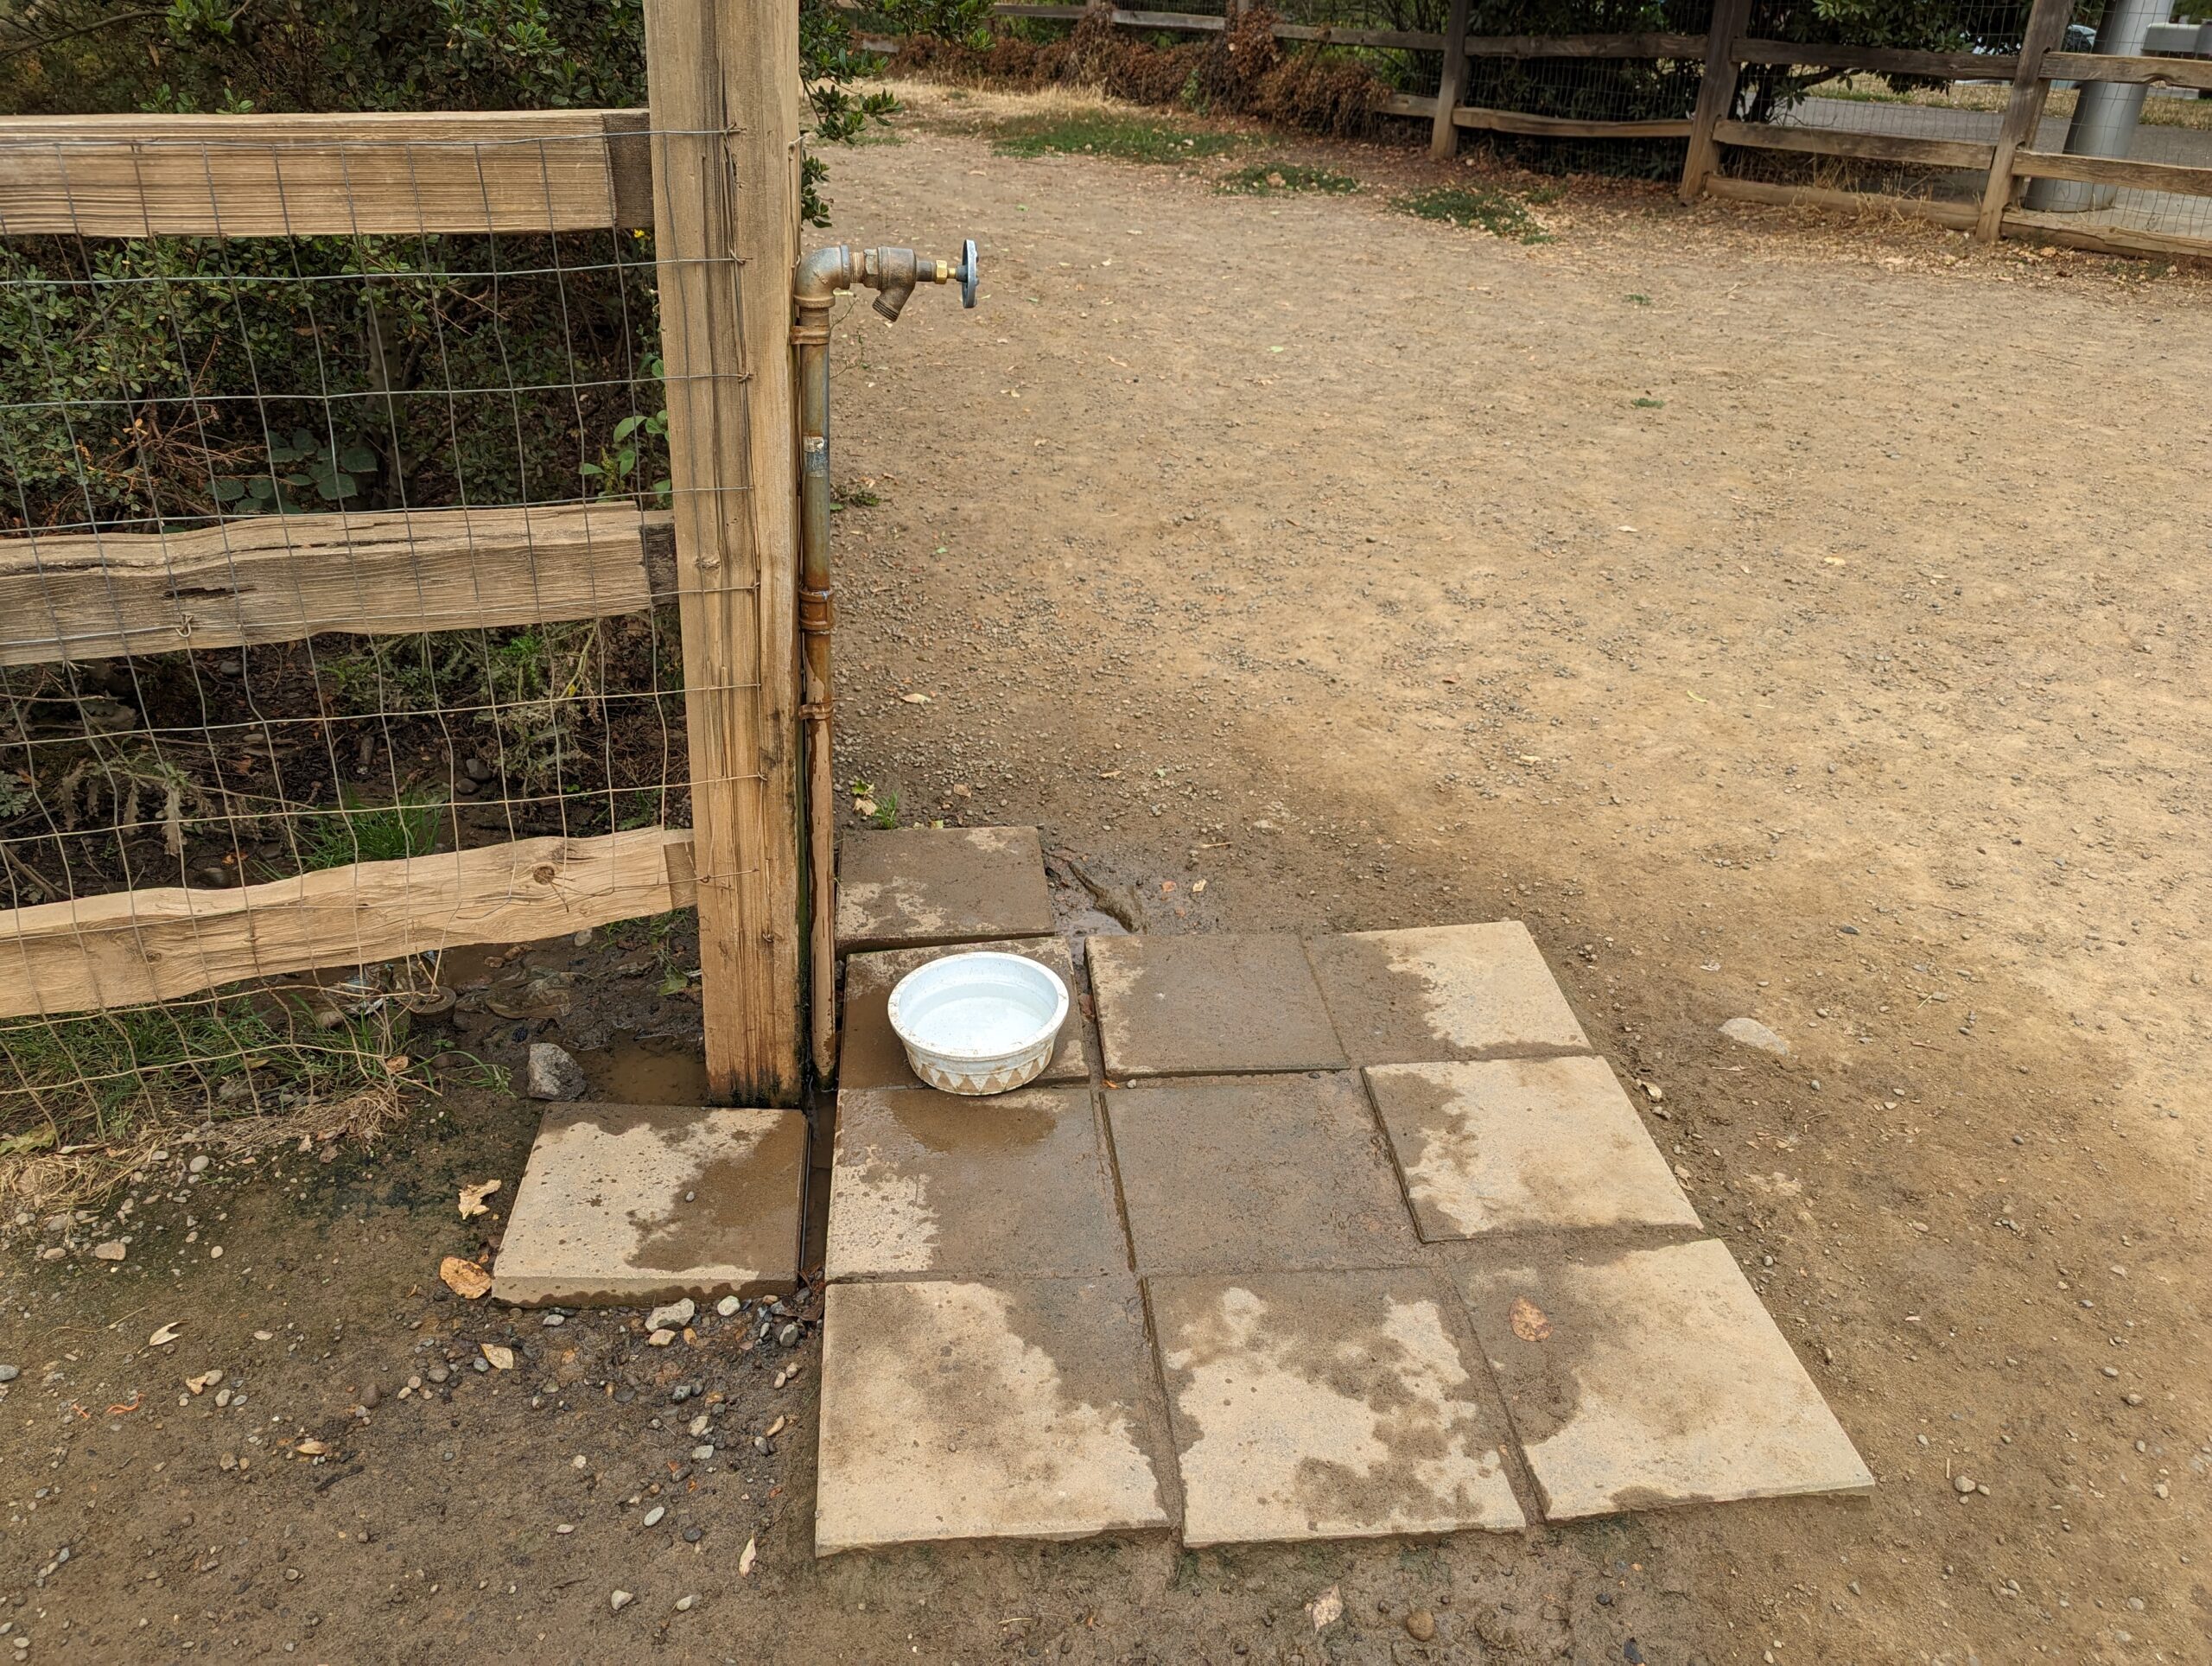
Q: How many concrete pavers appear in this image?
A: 11